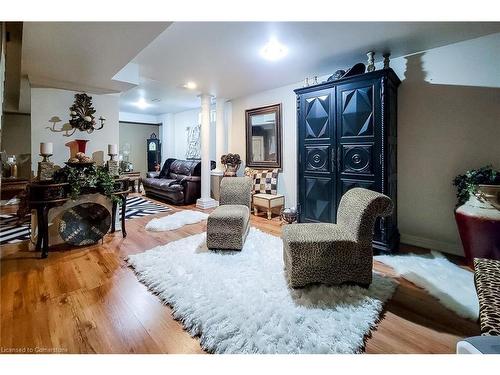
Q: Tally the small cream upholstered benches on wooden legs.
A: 1